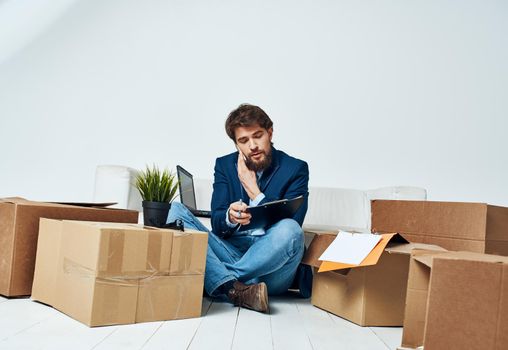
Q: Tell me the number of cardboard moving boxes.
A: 5